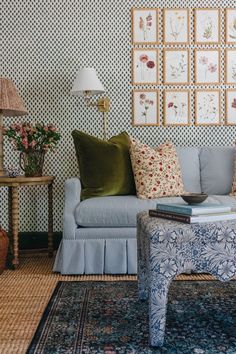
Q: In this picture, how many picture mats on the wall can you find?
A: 12